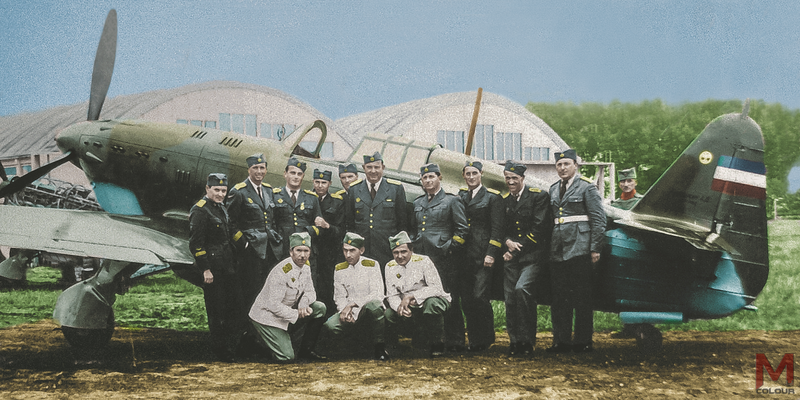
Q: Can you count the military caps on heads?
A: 14